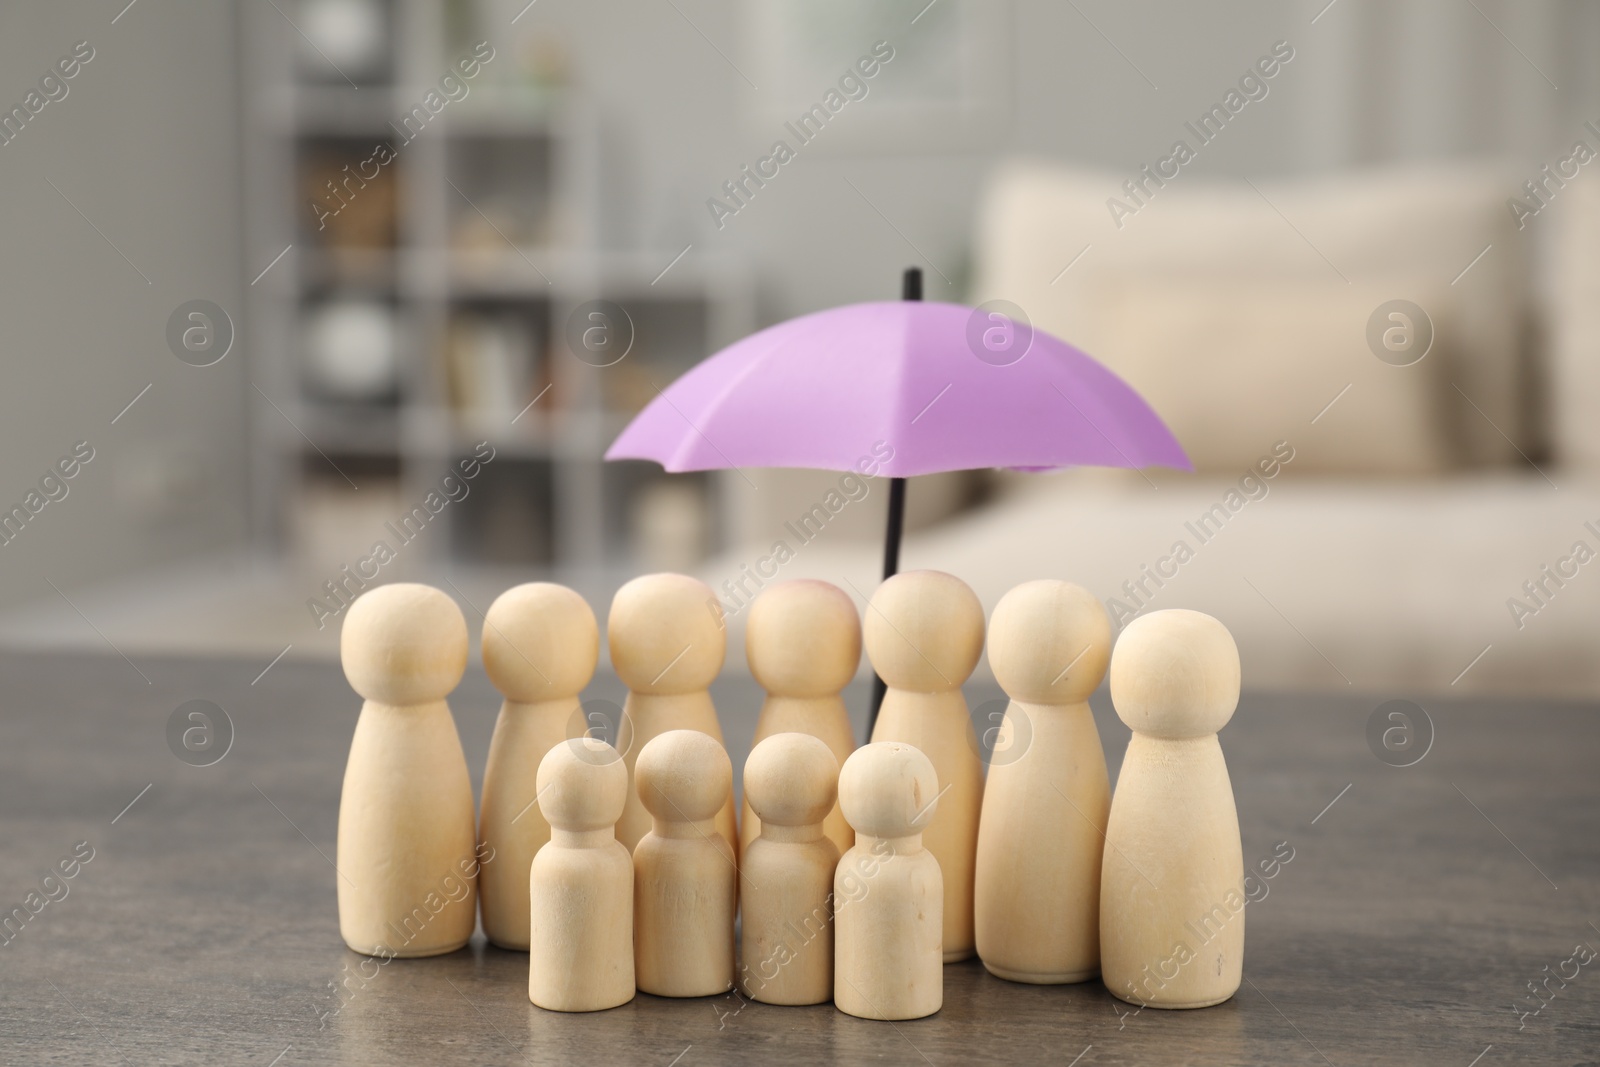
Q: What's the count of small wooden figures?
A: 4